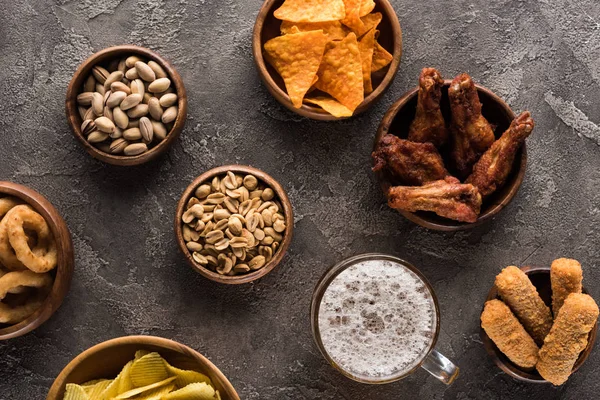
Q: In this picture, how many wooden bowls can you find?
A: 7